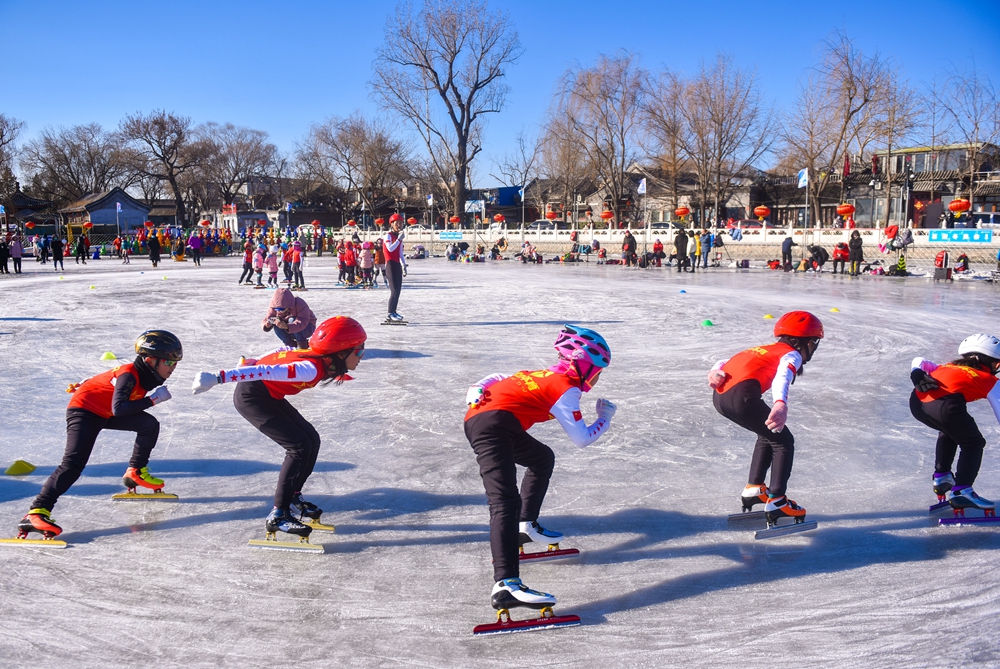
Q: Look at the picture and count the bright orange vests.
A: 5